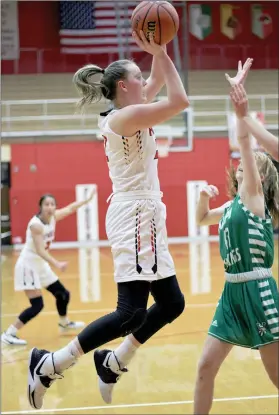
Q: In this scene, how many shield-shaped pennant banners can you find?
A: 3